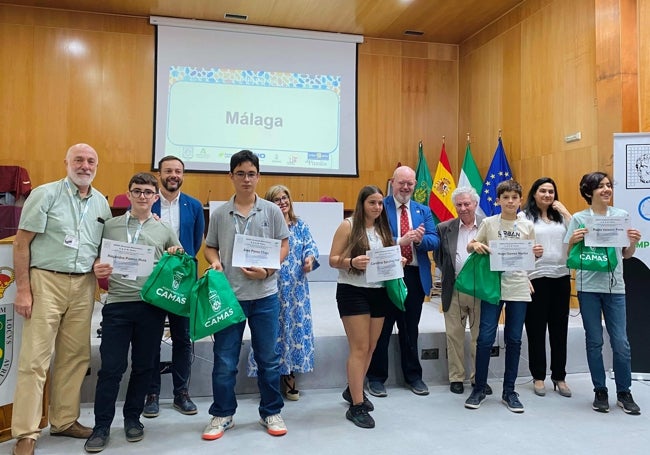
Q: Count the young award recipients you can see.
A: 5